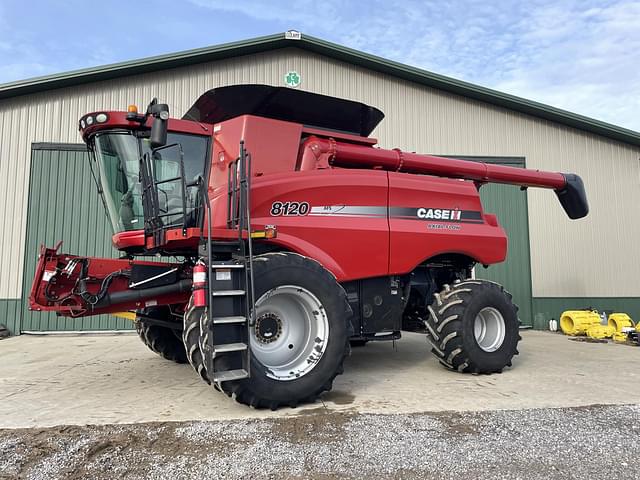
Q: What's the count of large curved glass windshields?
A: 1